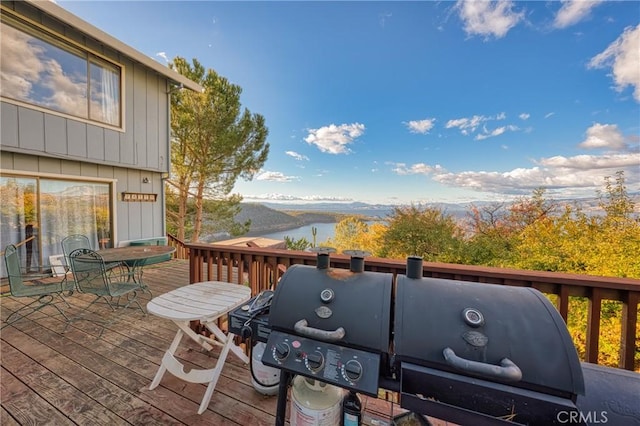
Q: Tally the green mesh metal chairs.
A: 3